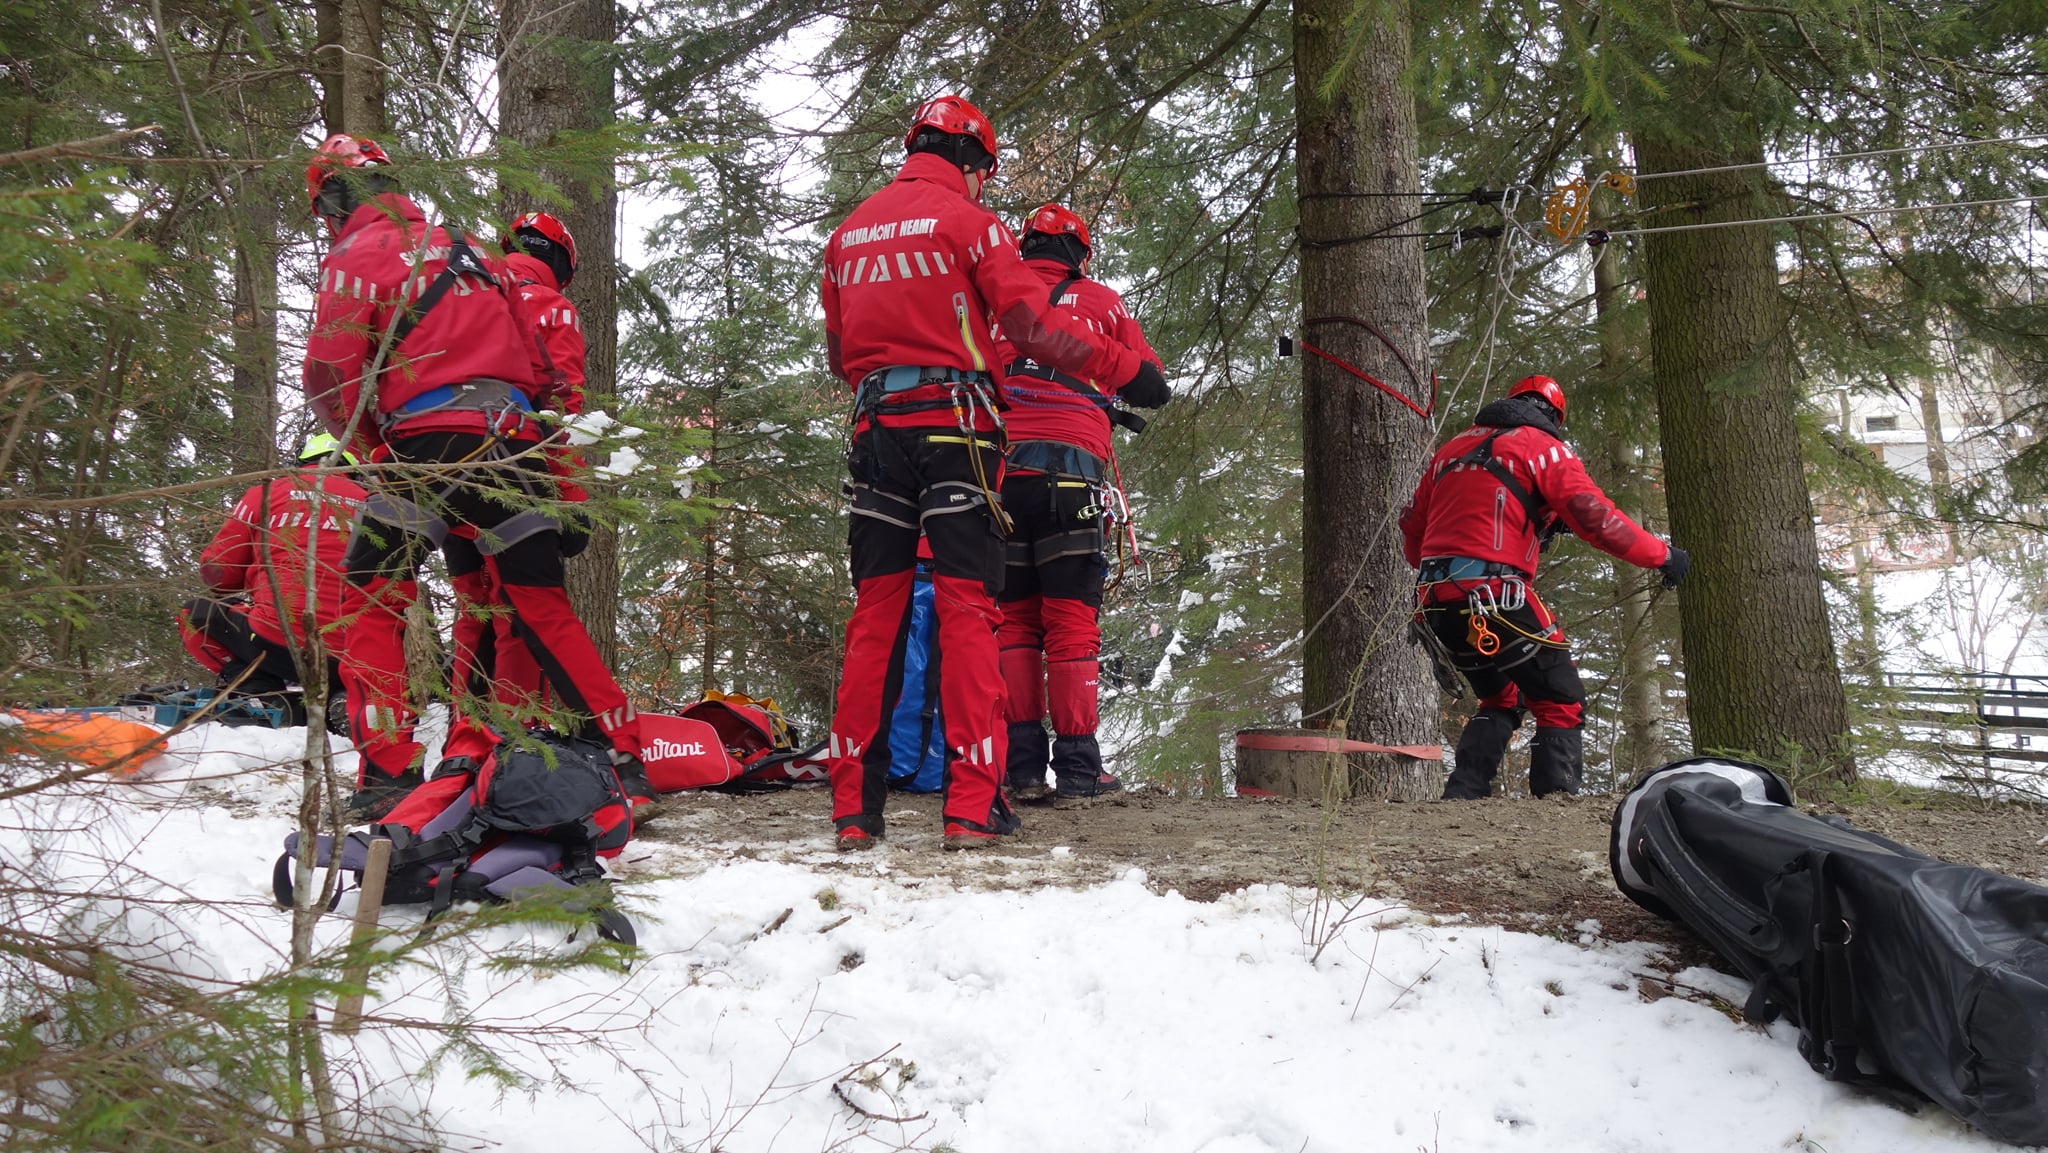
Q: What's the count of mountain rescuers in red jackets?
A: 6